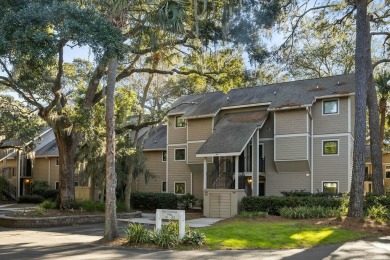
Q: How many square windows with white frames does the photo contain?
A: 6